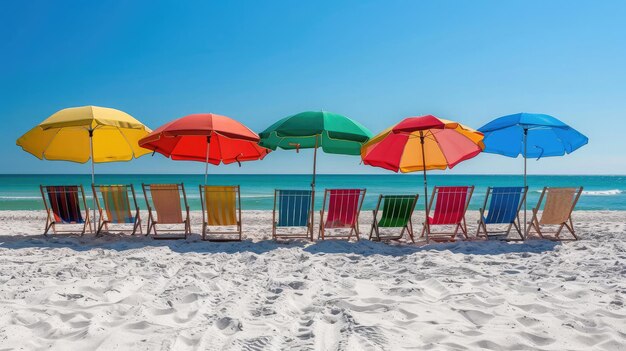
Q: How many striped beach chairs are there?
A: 8